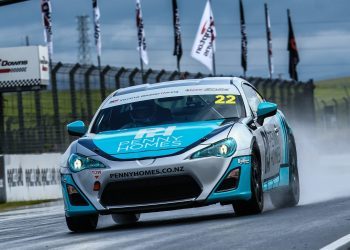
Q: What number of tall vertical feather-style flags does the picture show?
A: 8